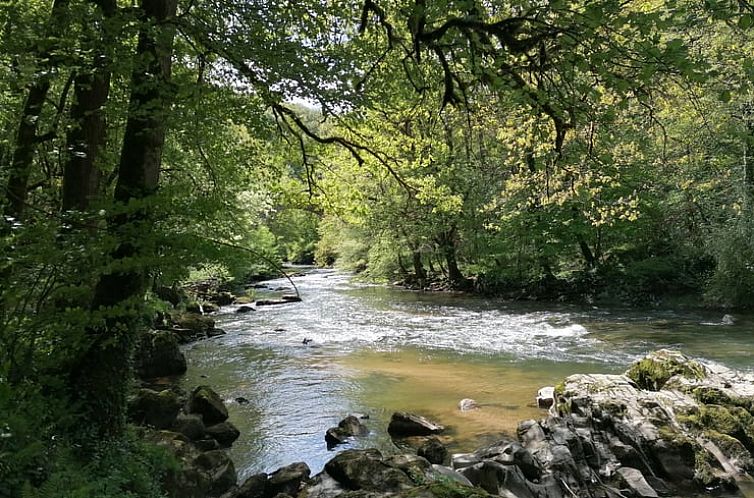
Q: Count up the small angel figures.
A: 0